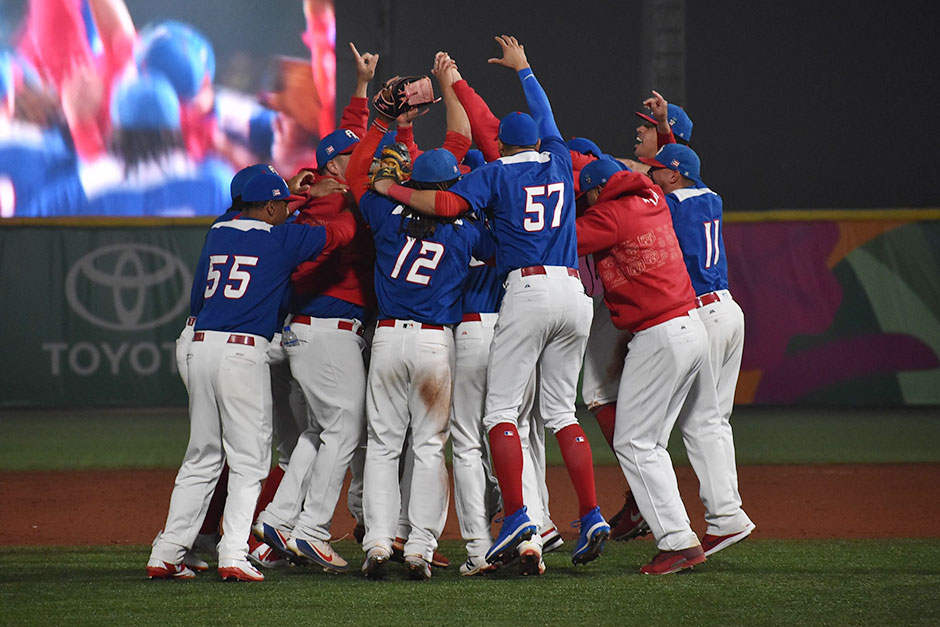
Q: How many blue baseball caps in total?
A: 11